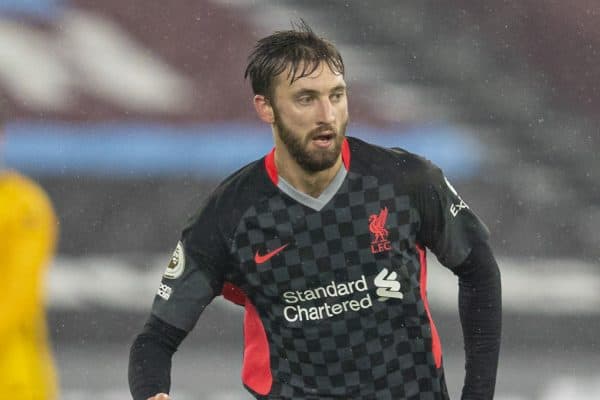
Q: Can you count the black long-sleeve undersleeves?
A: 2